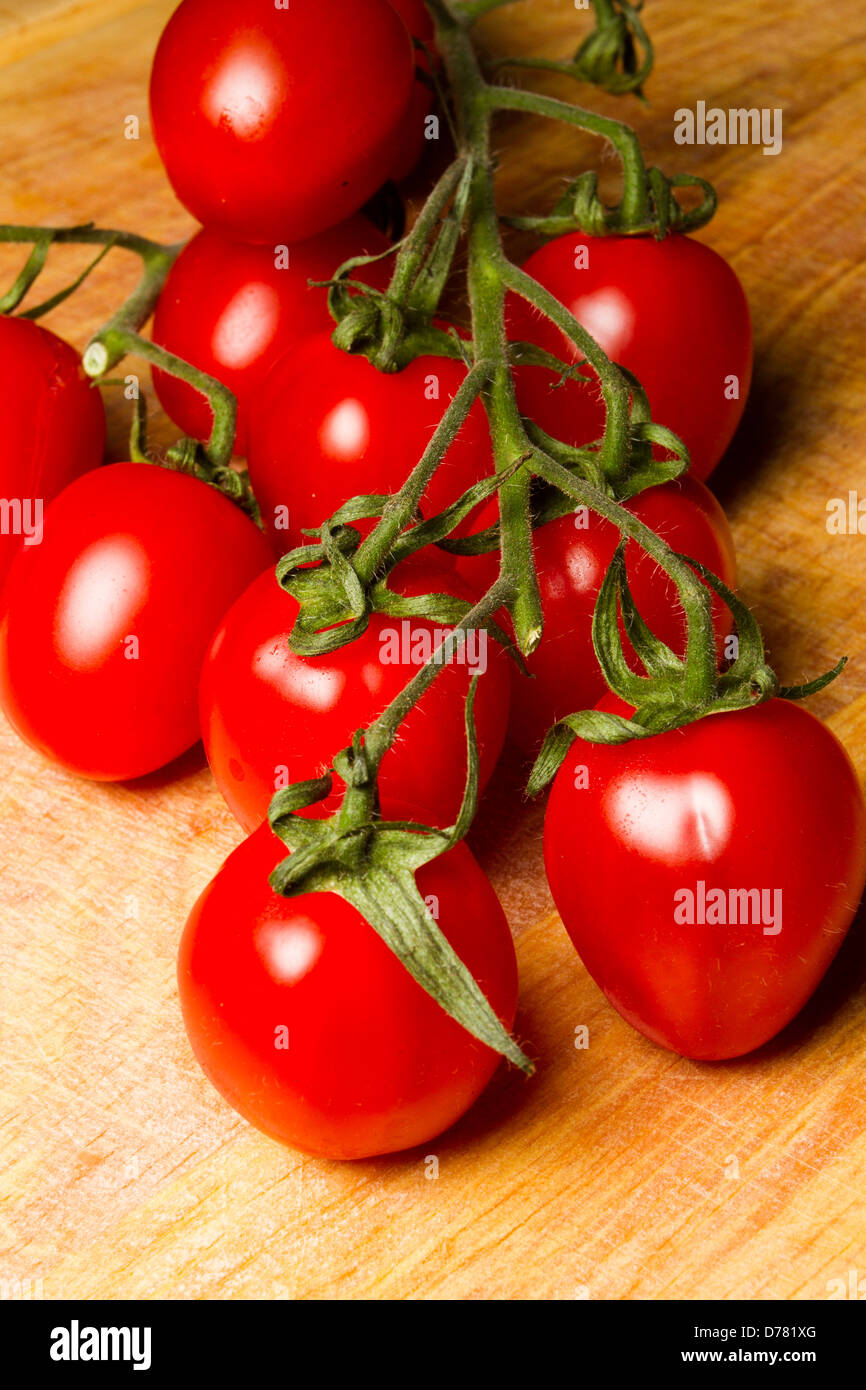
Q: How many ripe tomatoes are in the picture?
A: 11